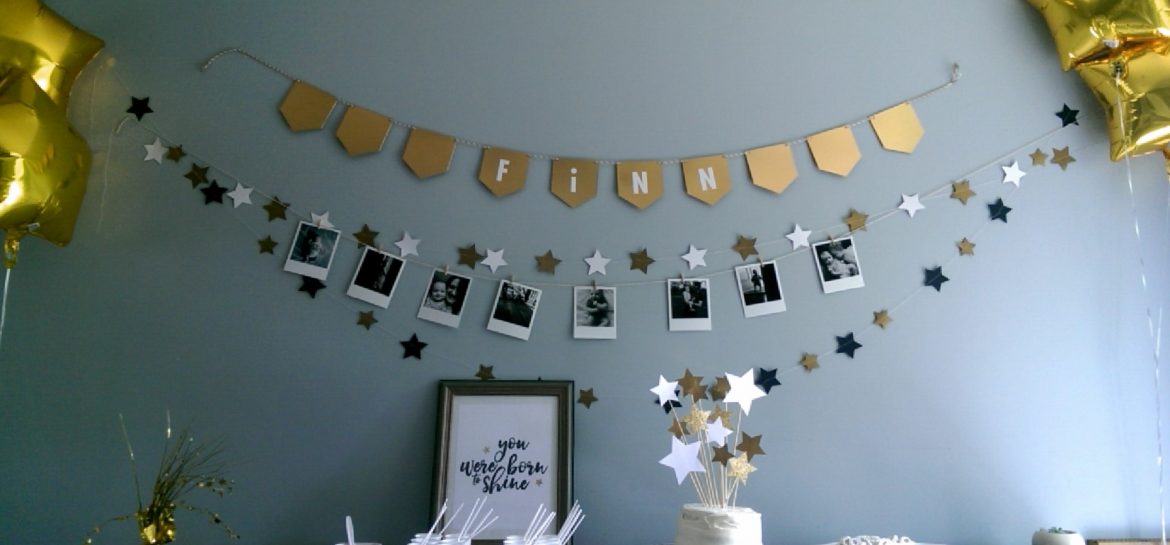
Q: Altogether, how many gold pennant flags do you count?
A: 10